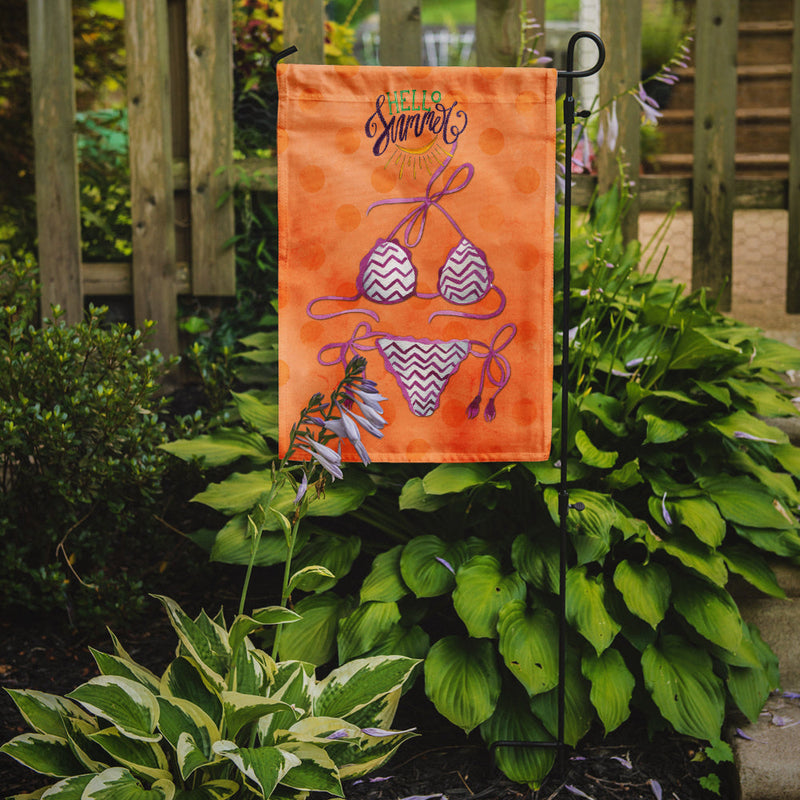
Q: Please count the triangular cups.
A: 2